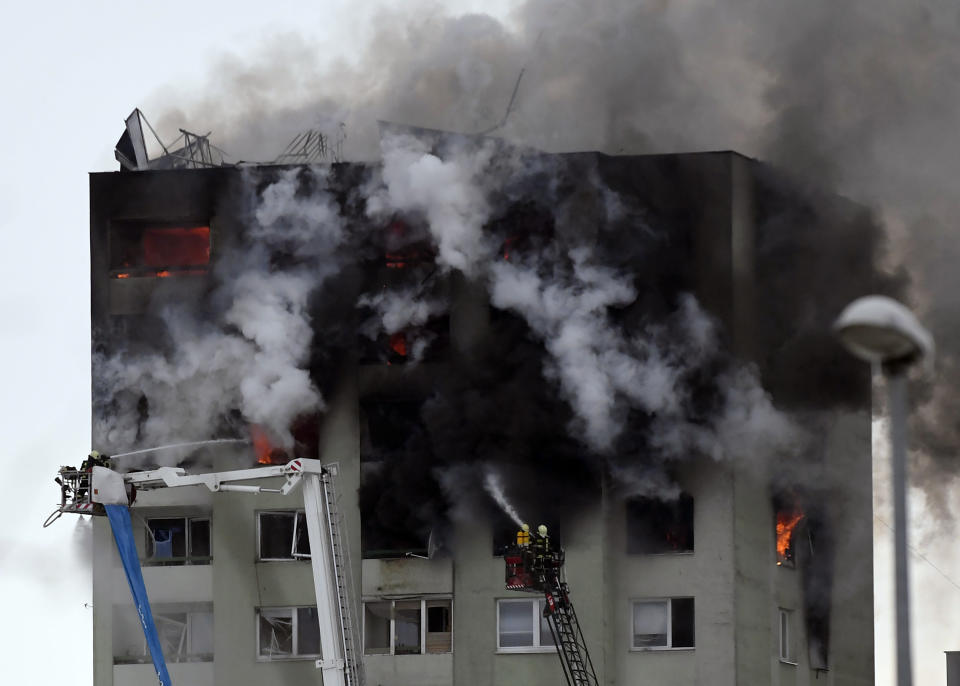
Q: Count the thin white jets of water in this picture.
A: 2